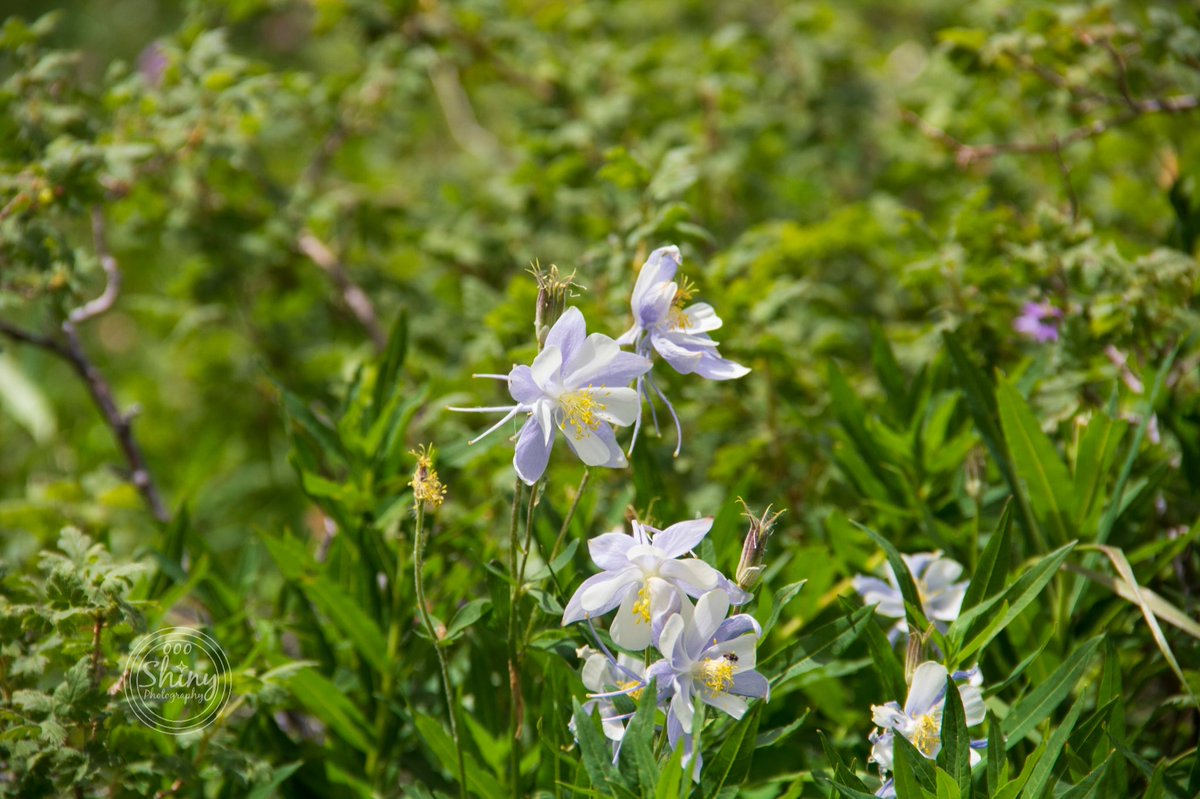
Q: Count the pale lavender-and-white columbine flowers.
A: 7